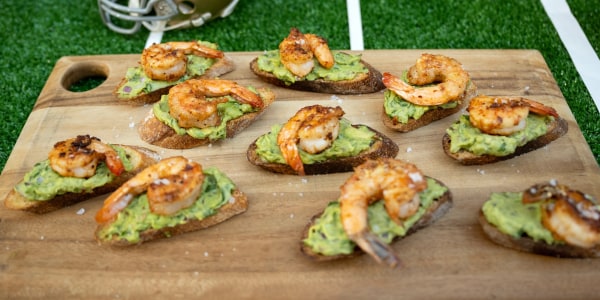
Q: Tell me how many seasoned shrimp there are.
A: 10